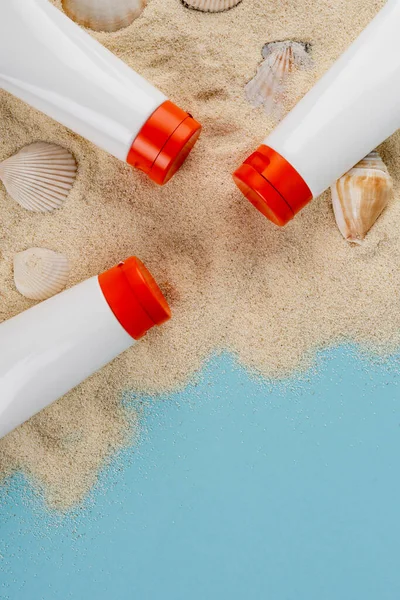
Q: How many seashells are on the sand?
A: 6